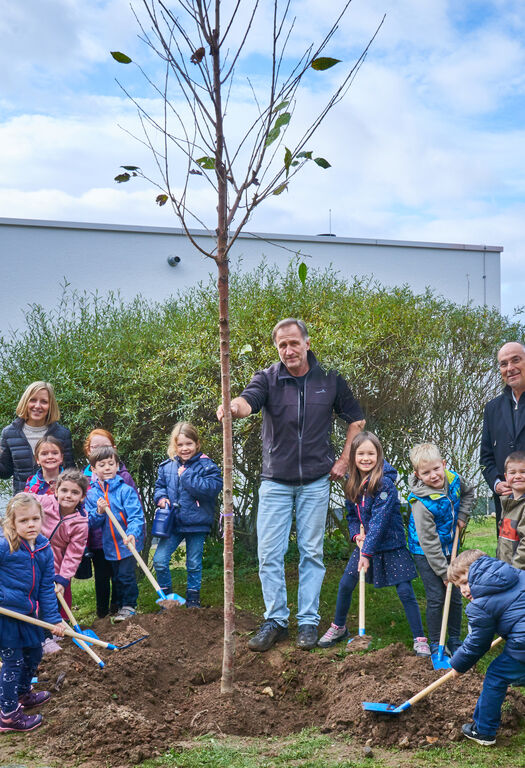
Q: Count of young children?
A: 10